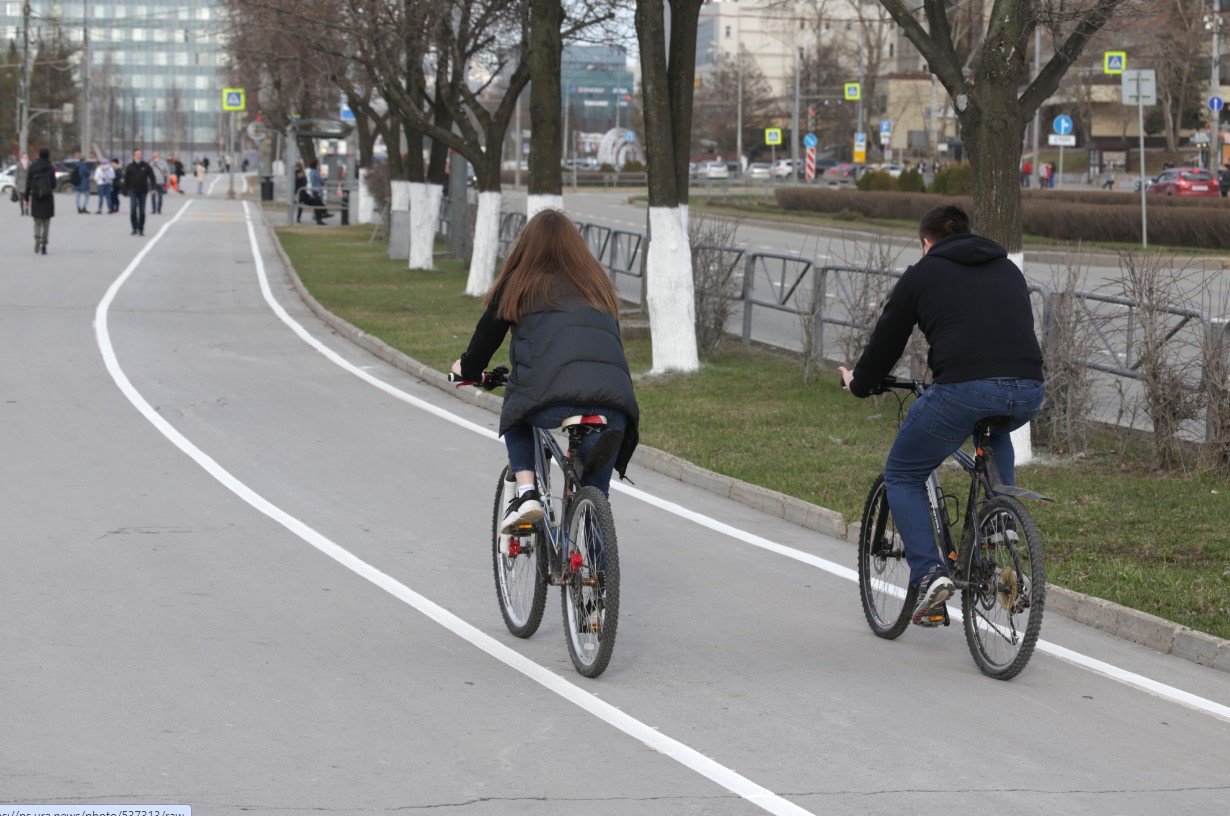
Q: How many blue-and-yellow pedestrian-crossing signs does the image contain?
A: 4